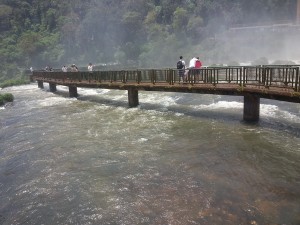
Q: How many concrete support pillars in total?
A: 5